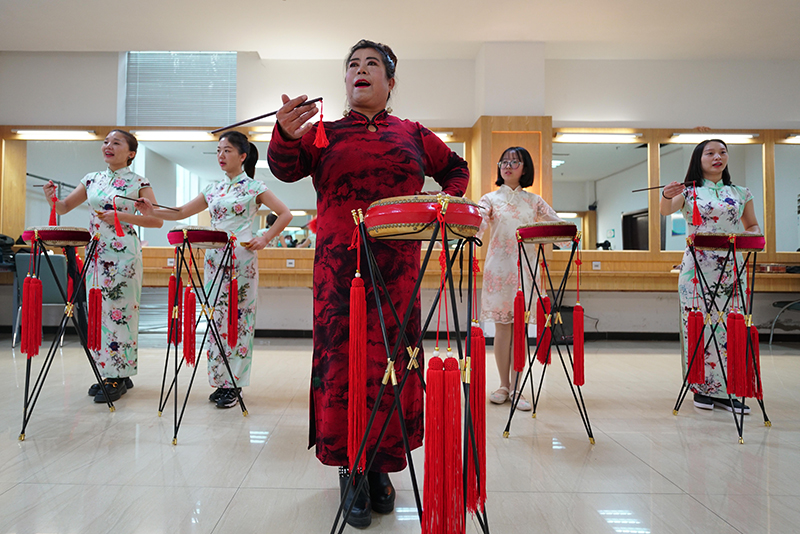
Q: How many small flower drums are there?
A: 5